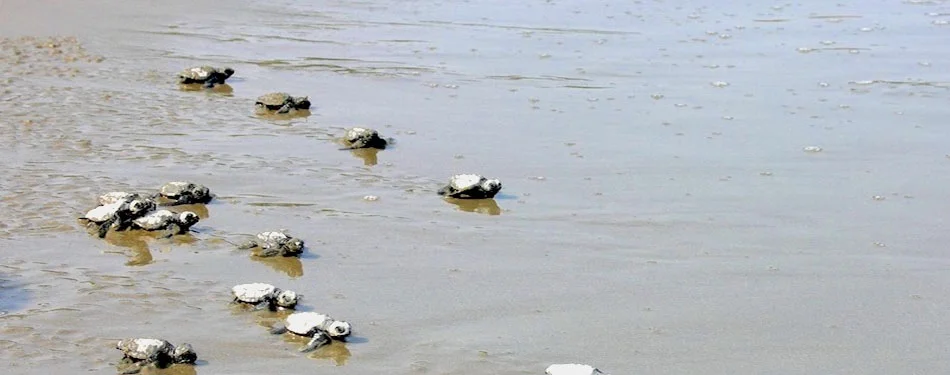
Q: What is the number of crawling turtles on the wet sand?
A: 13